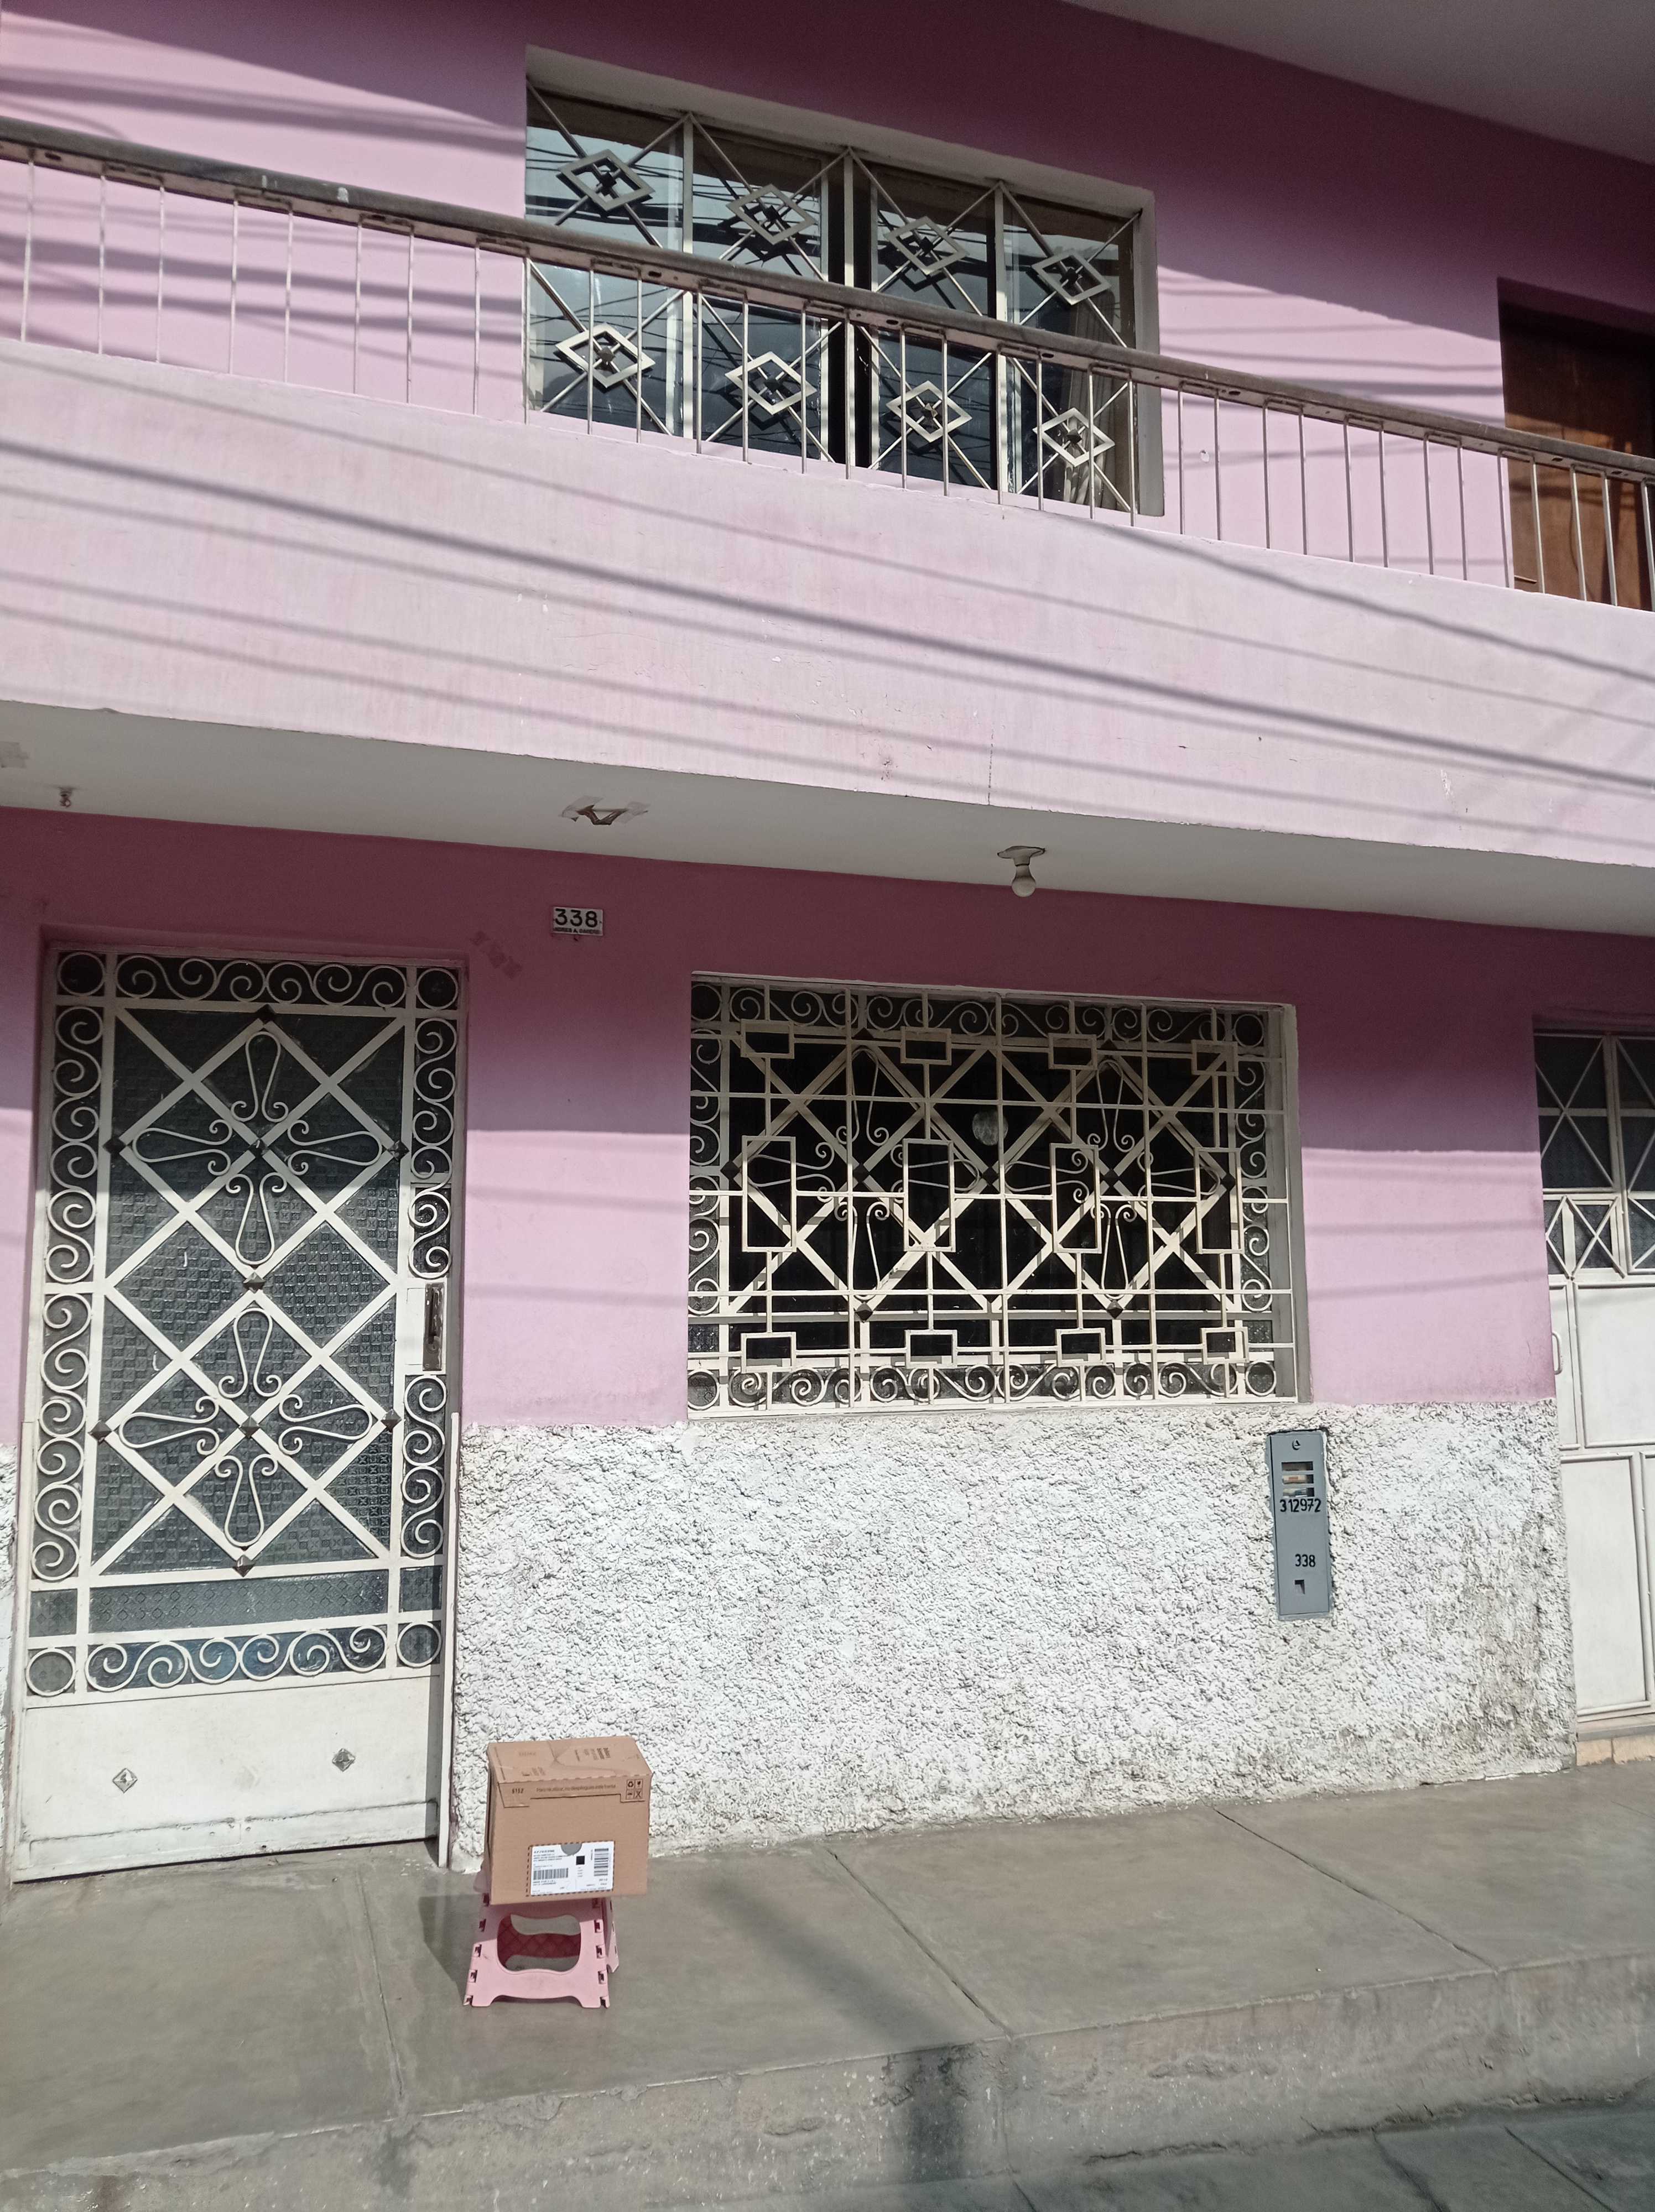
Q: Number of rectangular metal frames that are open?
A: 12